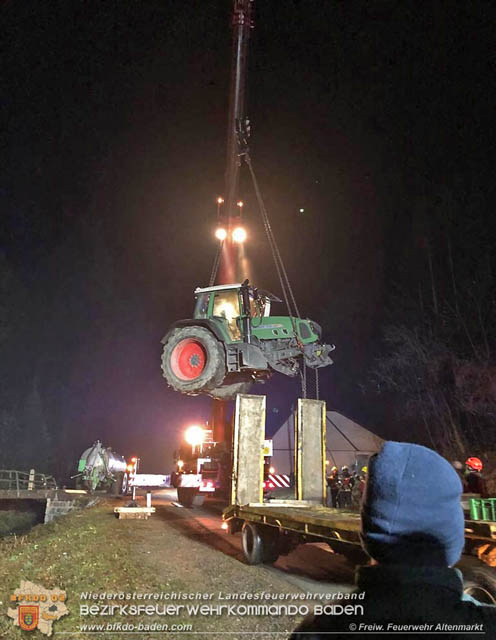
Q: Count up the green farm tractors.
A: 1